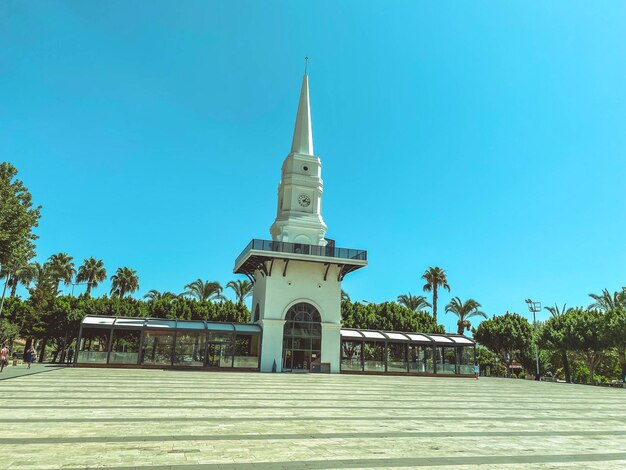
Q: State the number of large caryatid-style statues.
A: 0